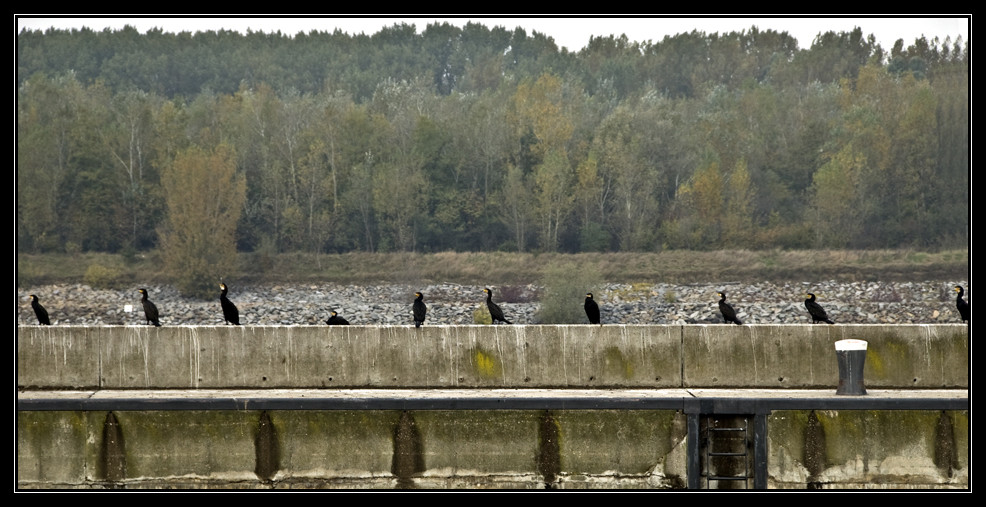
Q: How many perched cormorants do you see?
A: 10